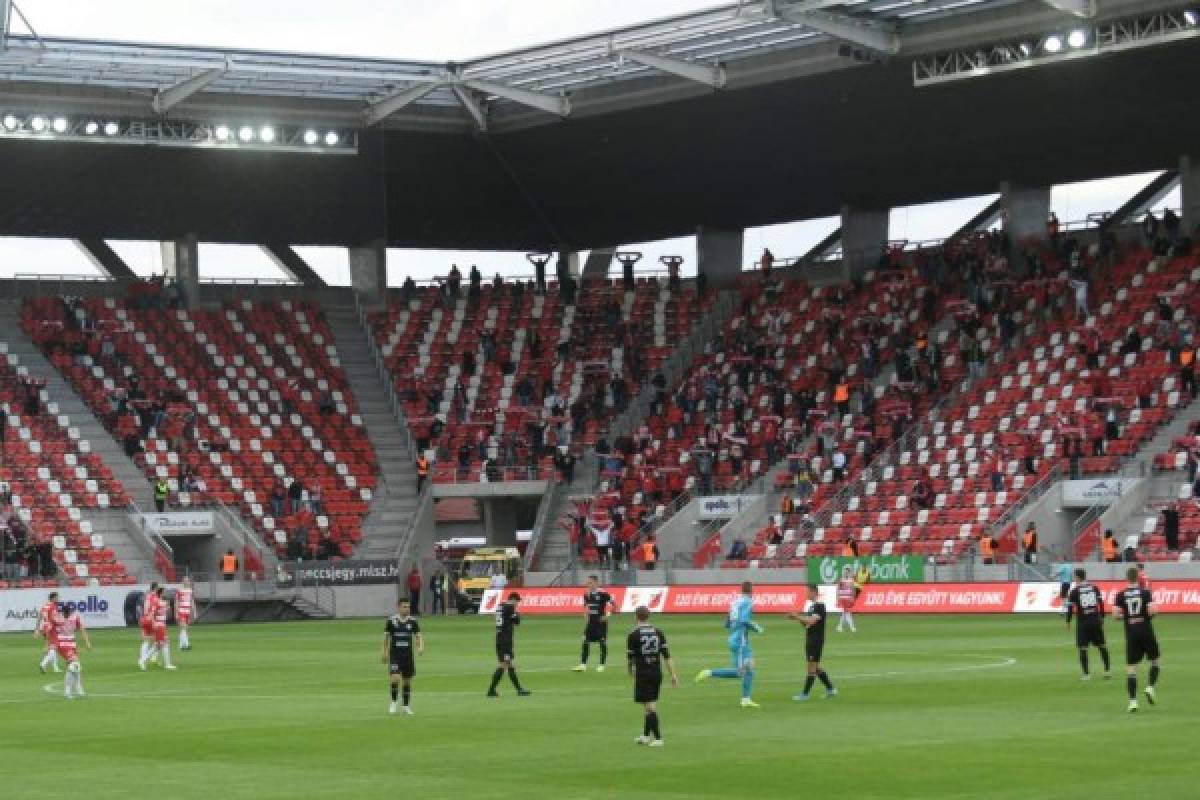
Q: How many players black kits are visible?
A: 7